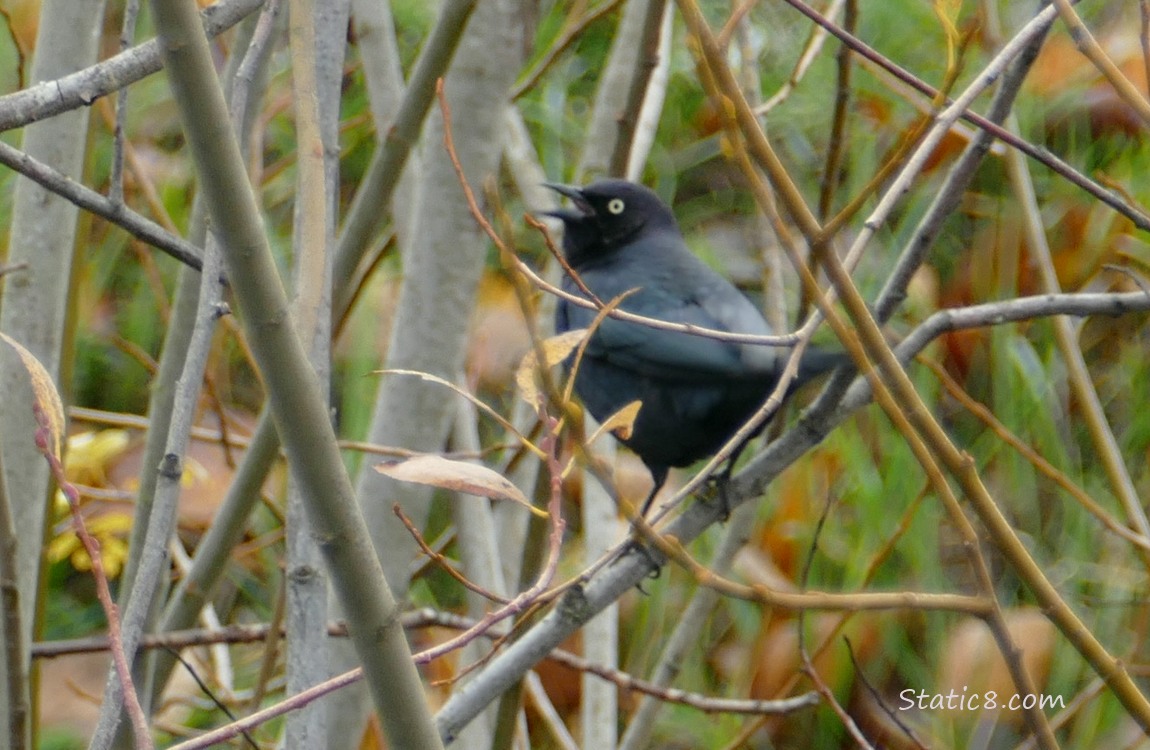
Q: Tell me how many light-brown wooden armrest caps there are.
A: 0